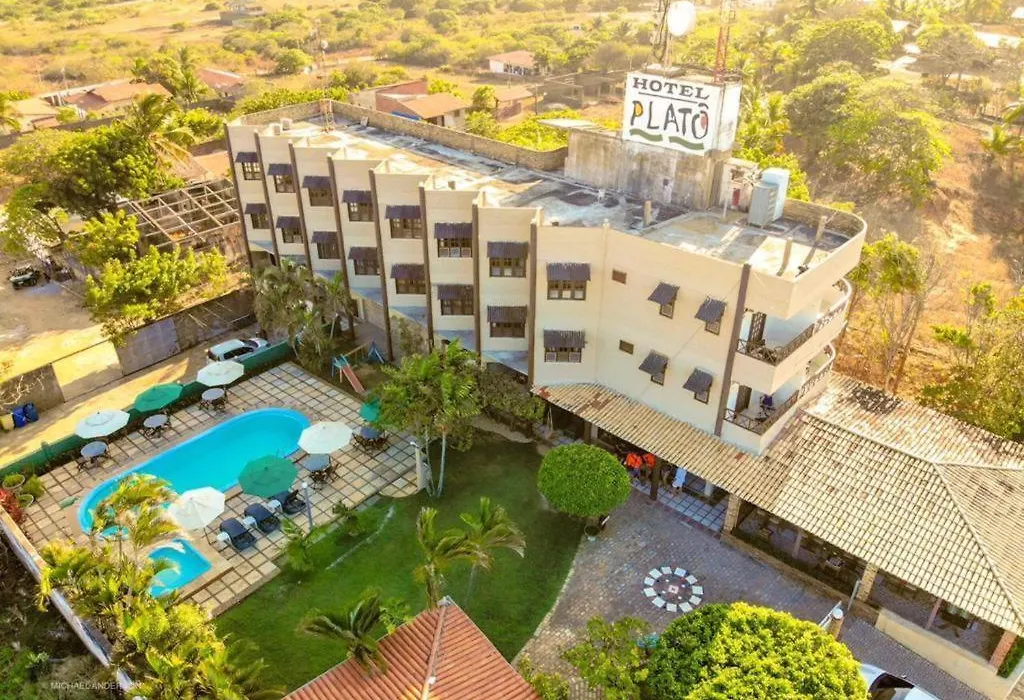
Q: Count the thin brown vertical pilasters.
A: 9